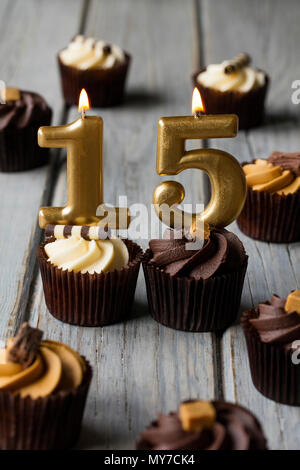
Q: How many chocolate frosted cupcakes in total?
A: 4